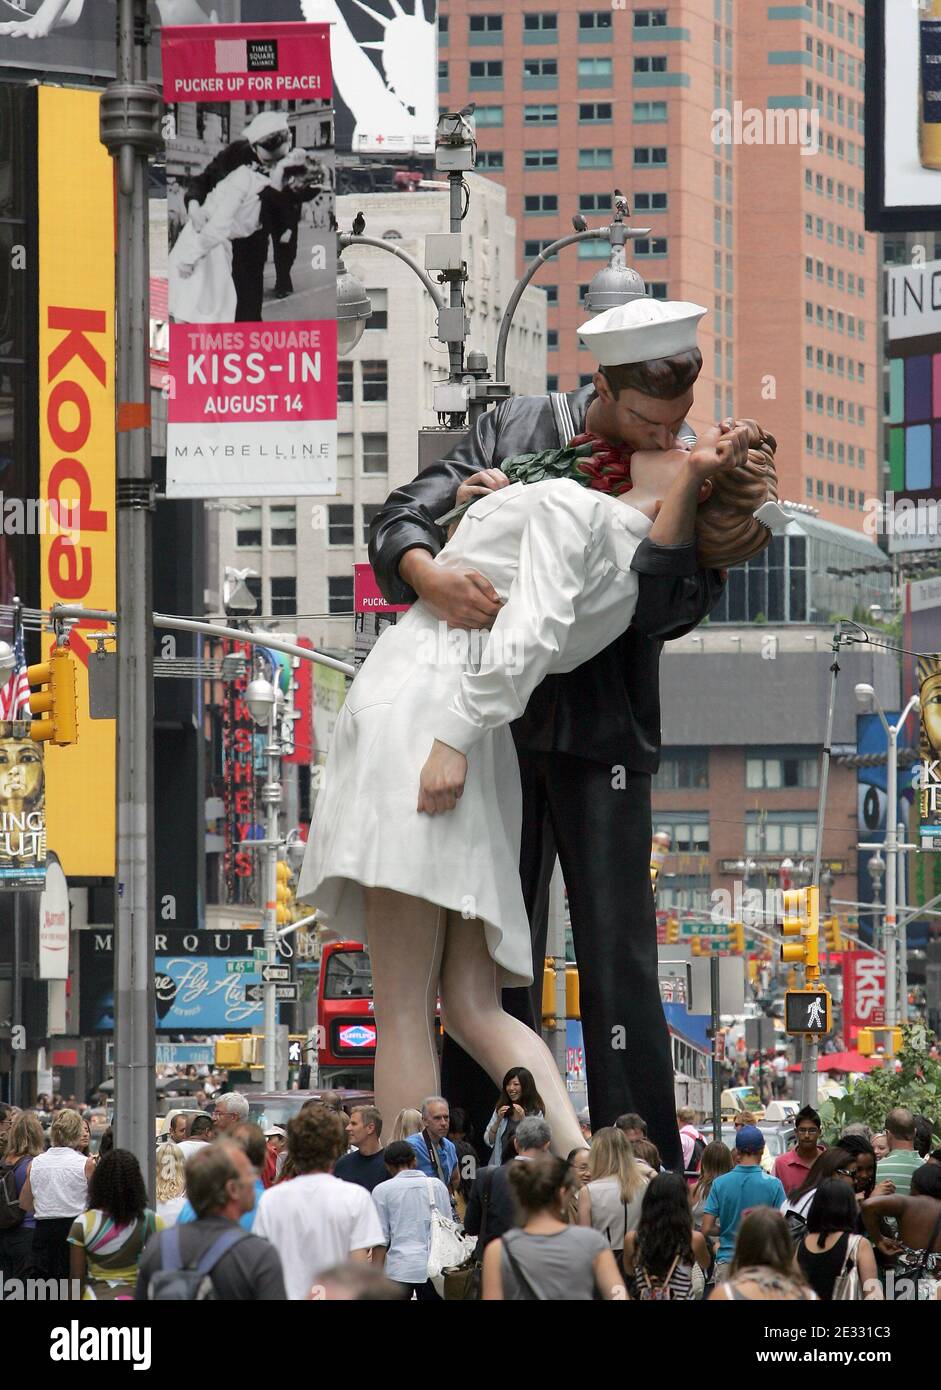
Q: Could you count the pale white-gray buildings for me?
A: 1